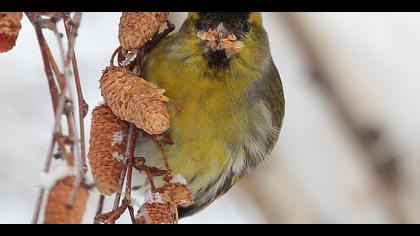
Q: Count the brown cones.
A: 7